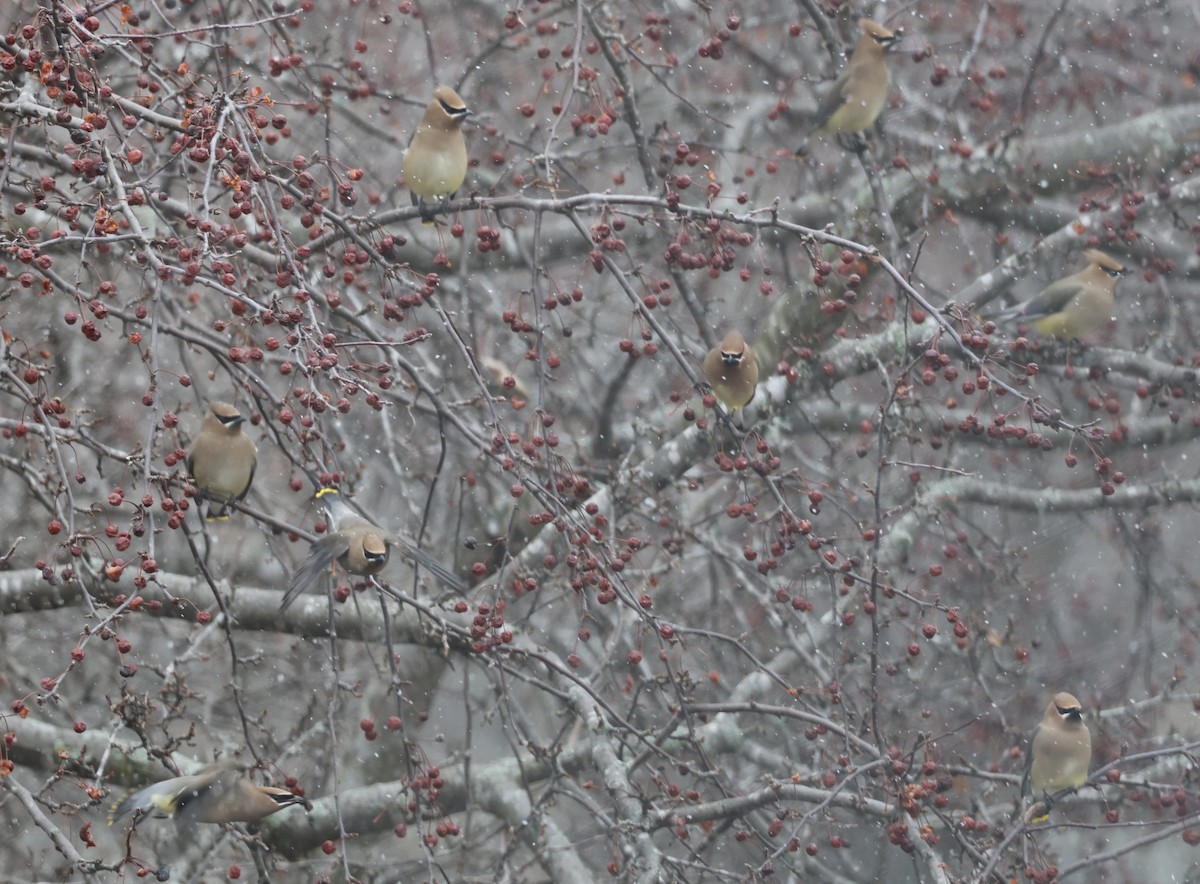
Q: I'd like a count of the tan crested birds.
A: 8